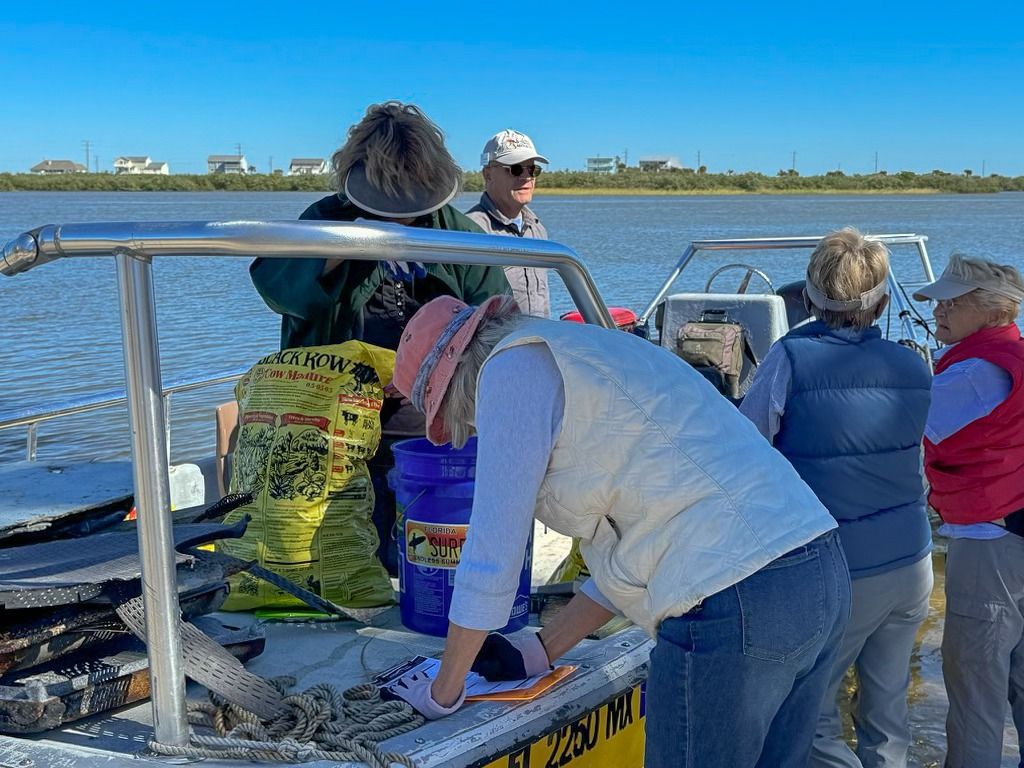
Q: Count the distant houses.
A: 6